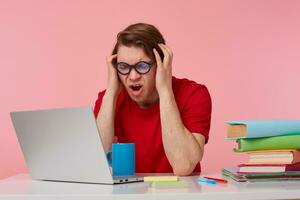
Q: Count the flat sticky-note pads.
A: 2